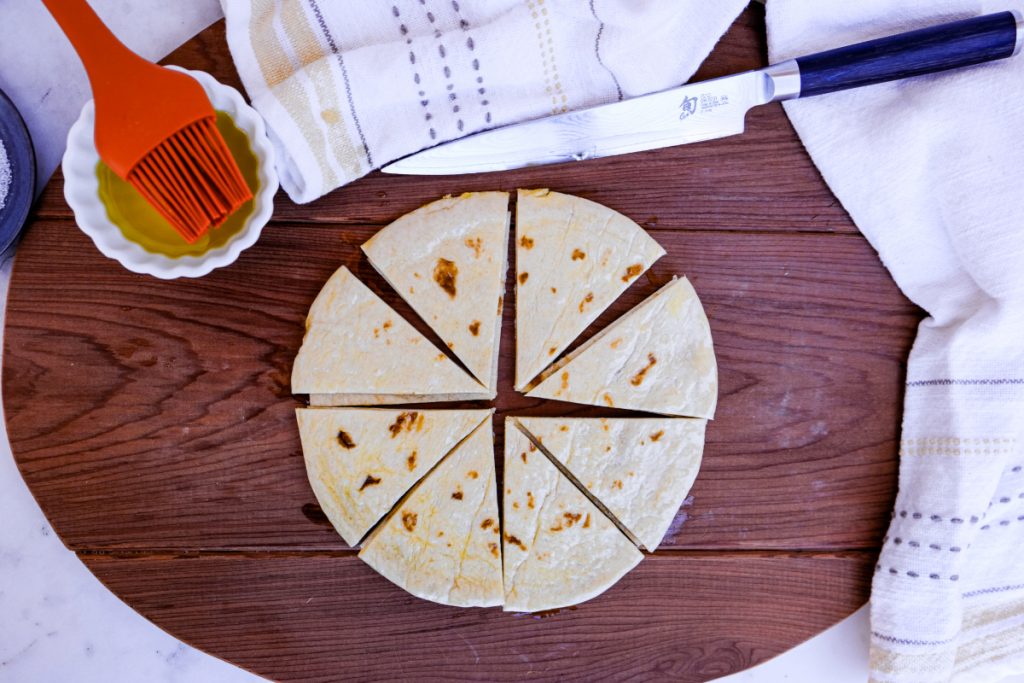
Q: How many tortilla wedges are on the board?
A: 8